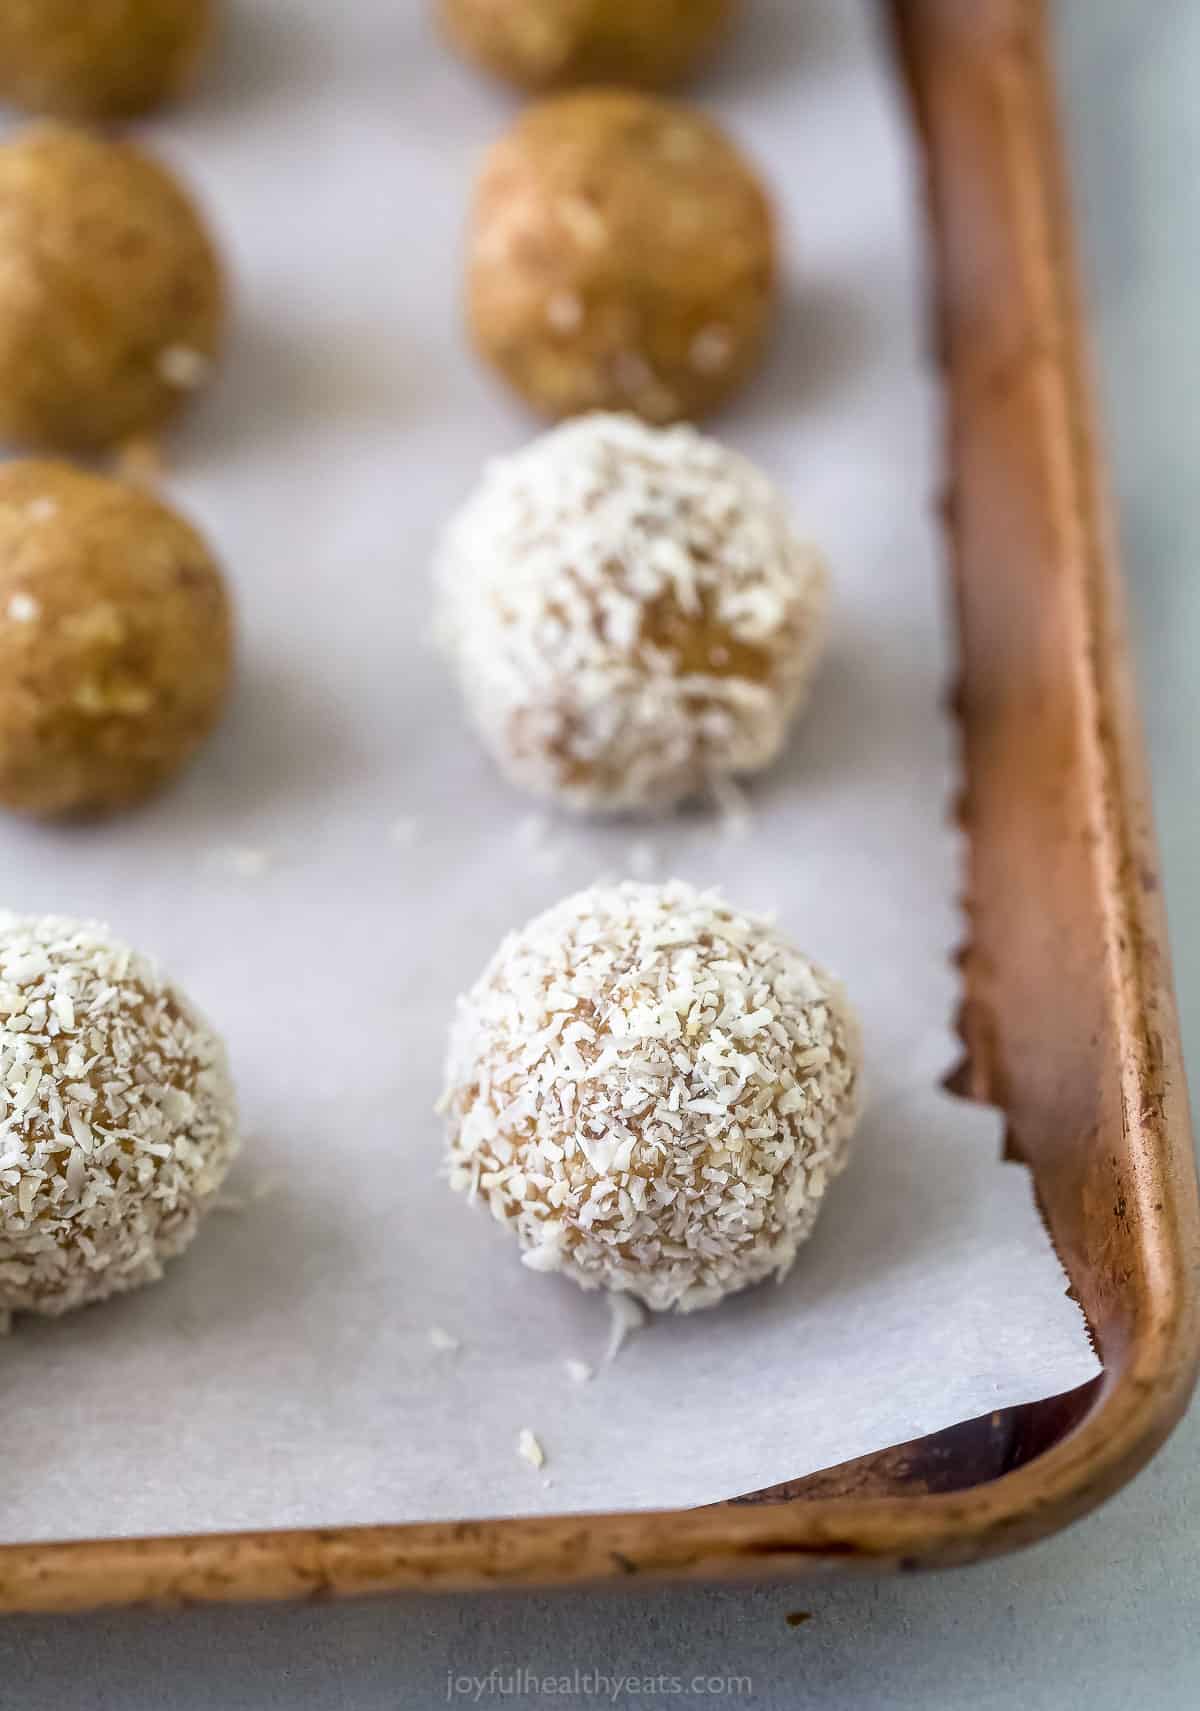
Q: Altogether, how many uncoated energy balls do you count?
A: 5